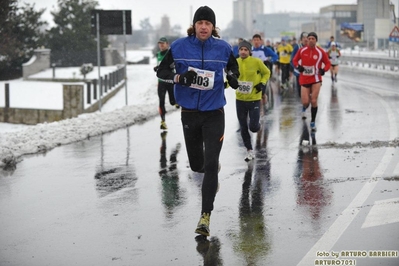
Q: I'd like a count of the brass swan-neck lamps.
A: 0